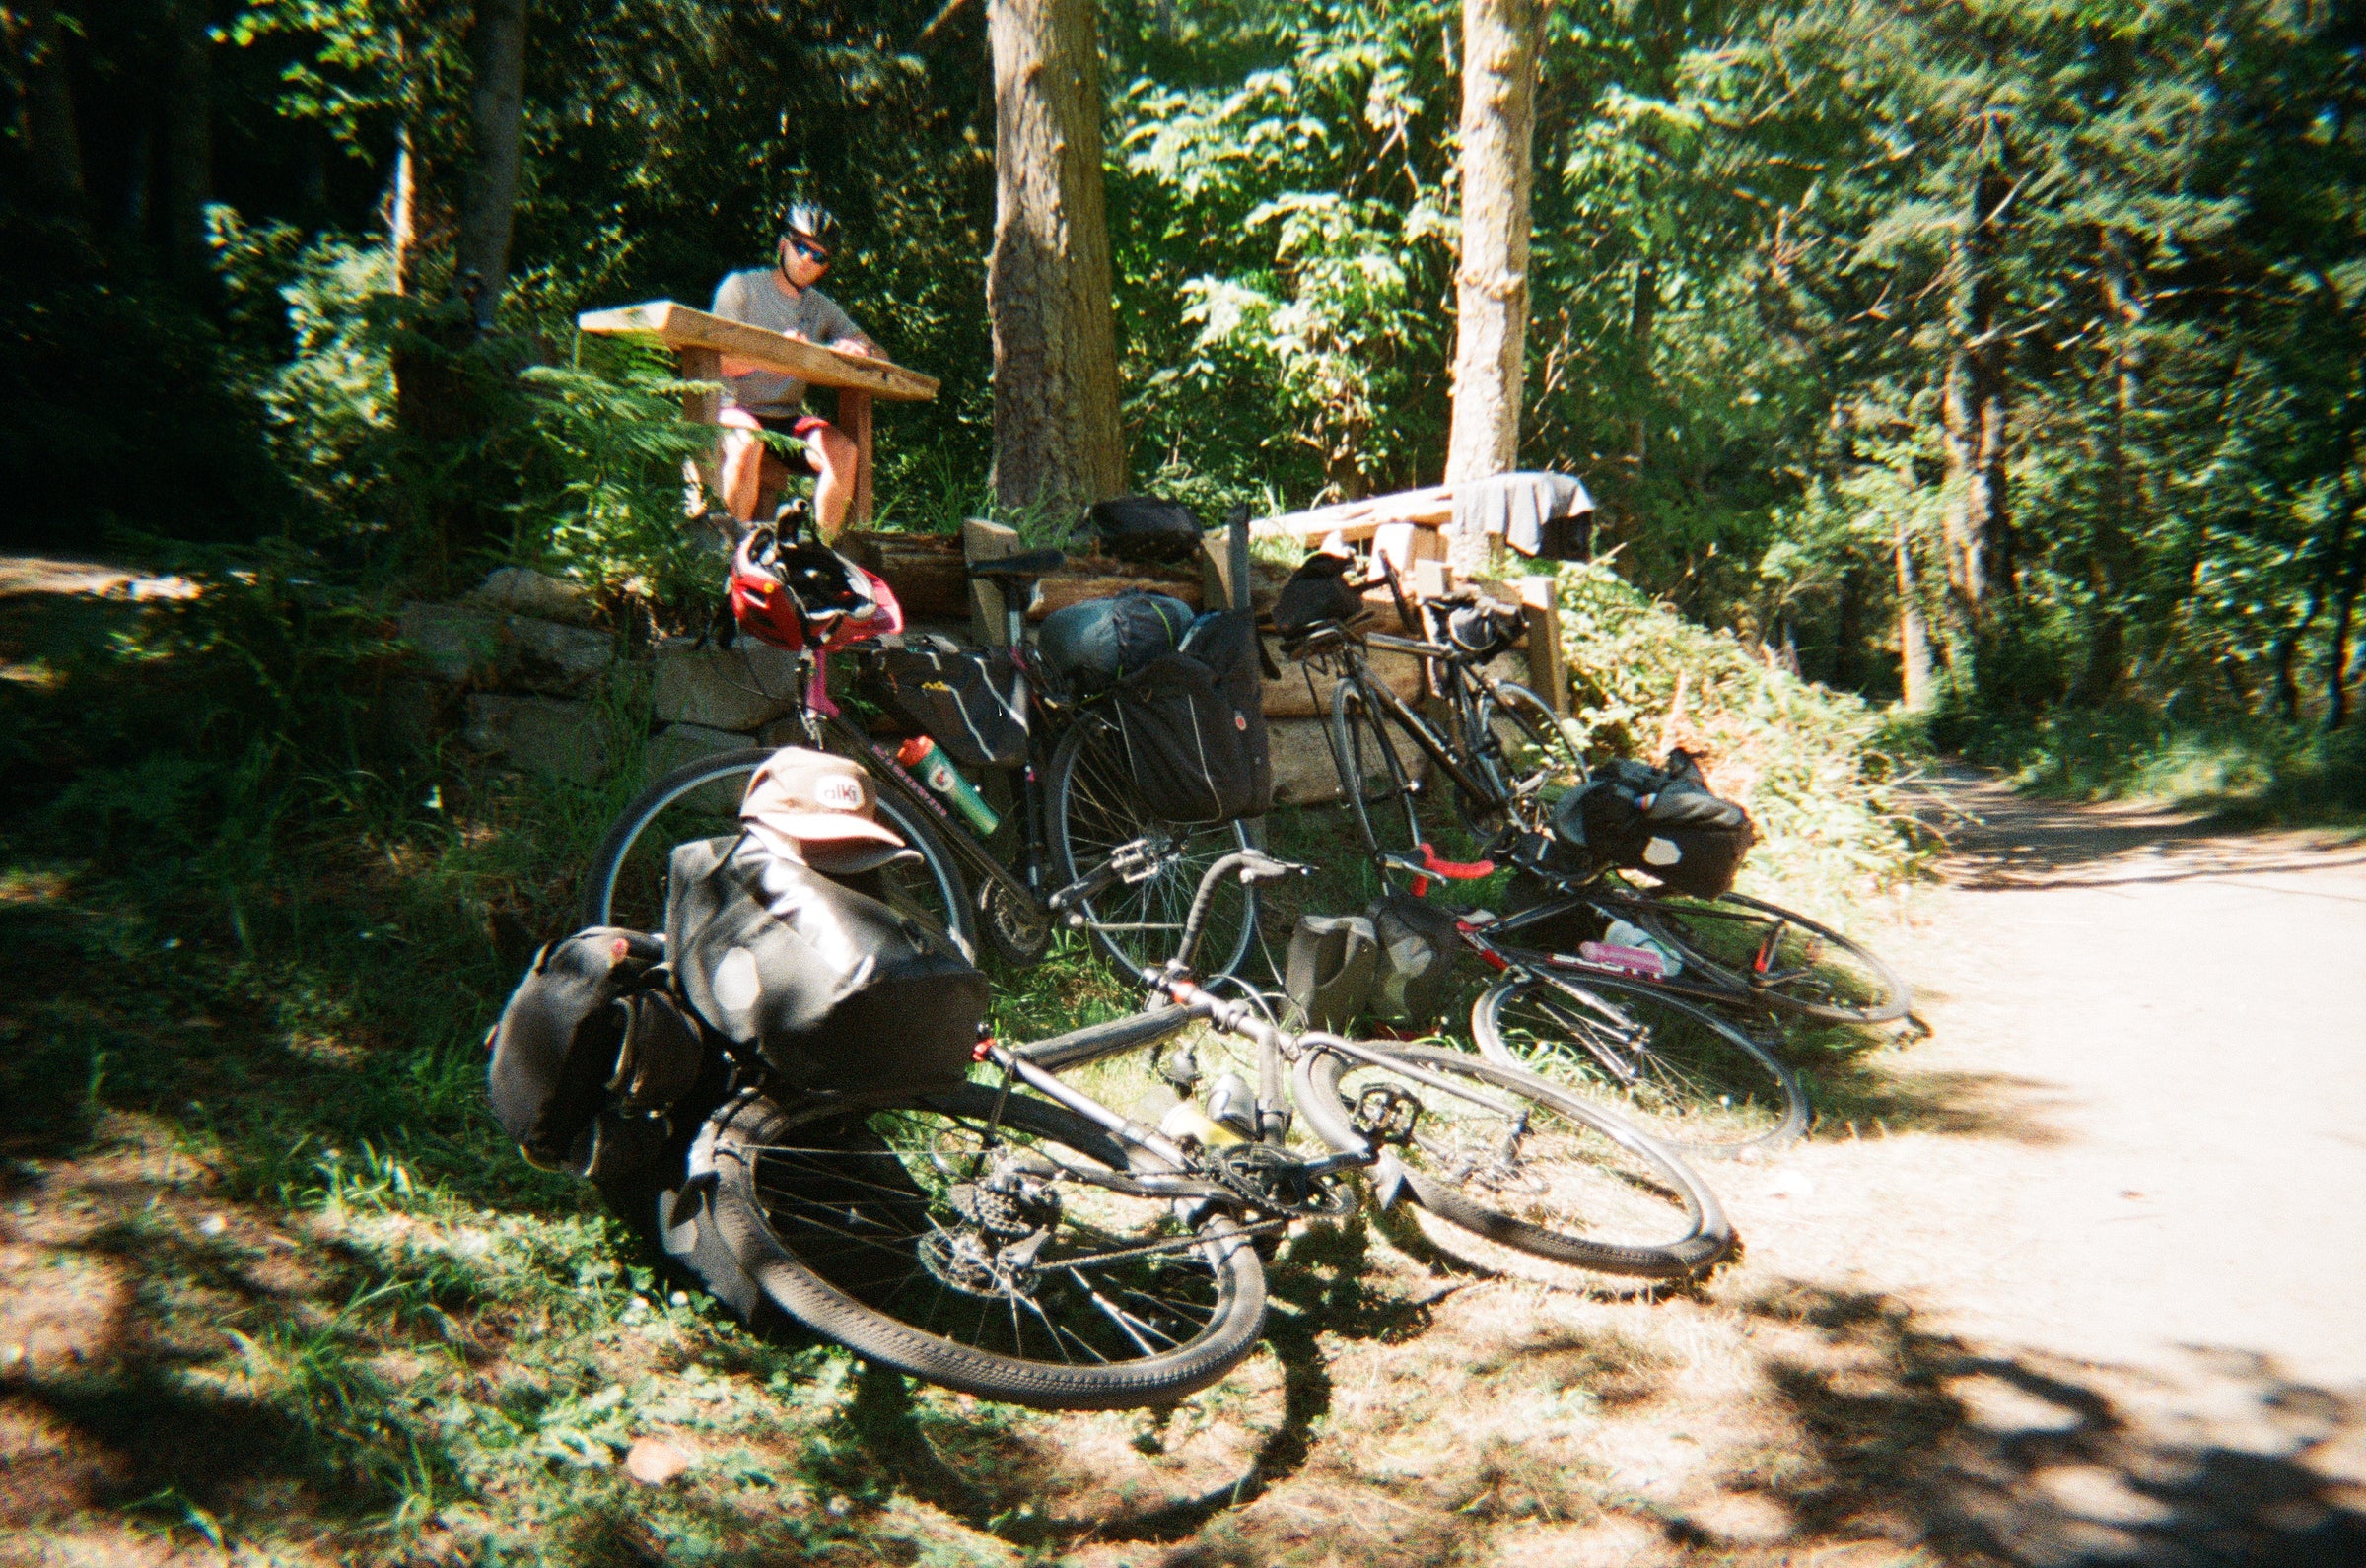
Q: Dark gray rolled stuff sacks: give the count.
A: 1